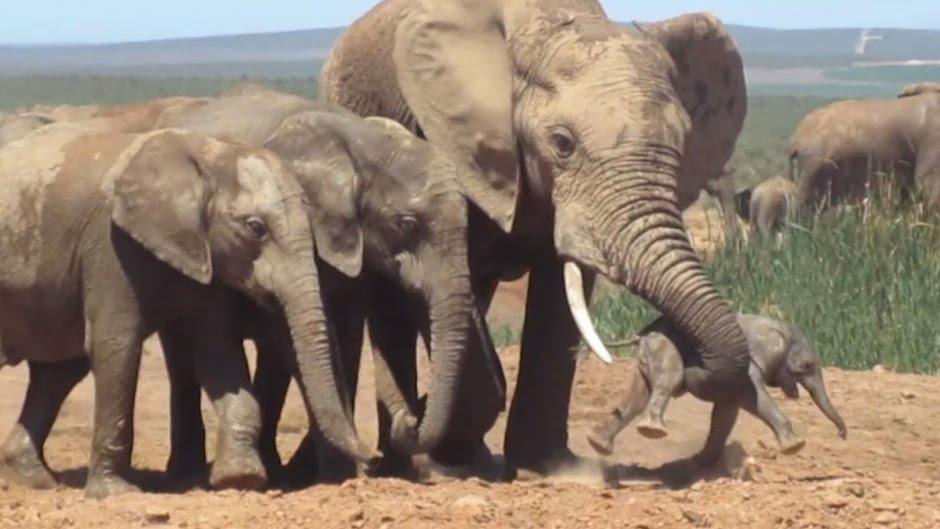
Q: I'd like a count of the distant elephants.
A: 2